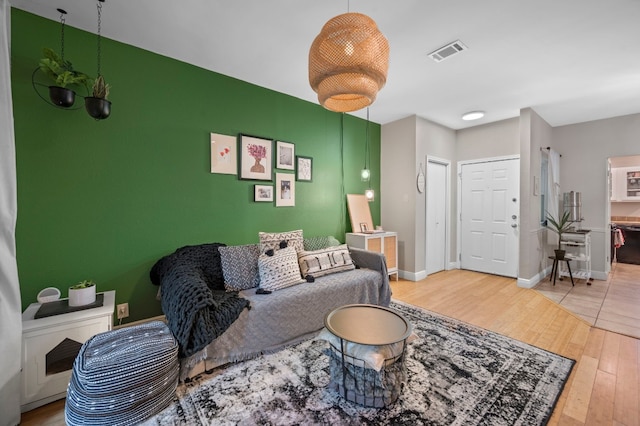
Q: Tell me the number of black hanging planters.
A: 2